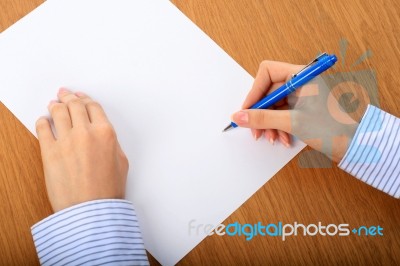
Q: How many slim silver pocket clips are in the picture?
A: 1